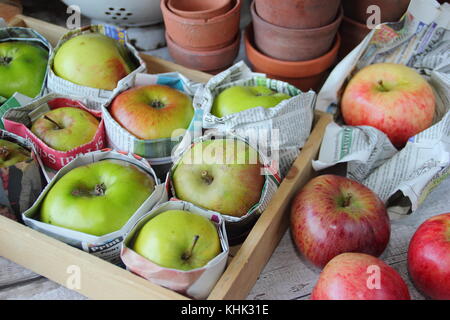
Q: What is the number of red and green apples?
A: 13